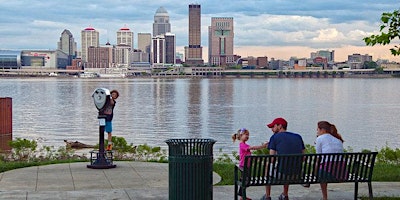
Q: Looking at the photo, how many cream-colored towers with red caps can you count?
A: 2